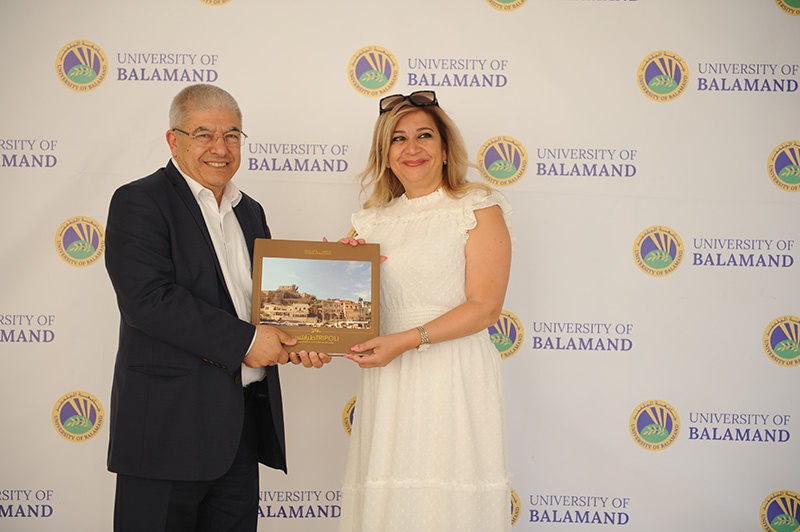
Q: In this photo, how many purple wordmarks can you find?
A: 13